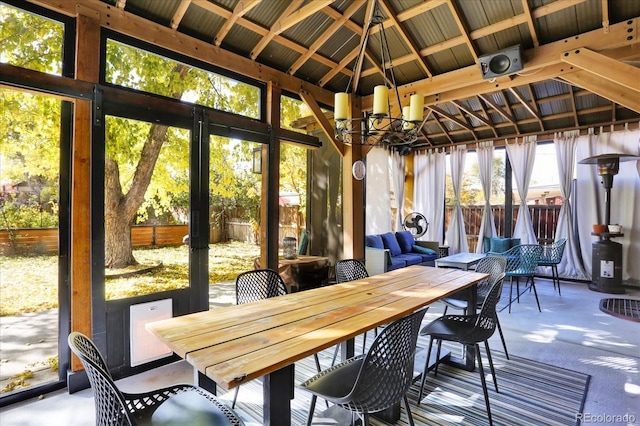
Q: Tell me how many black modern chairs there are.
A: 6